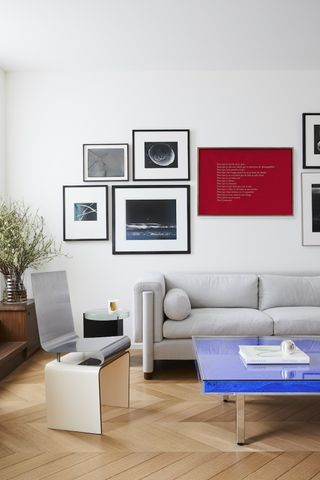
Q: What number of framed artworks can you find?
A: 7